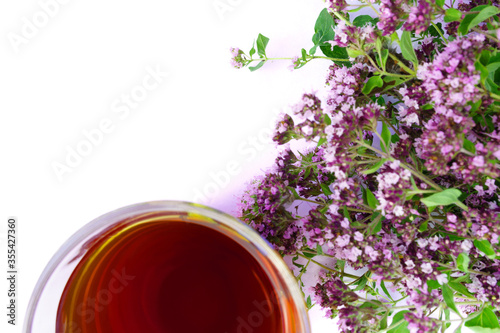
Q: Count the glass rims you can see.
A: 1